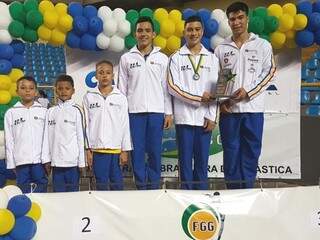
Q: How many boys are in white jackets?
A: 6